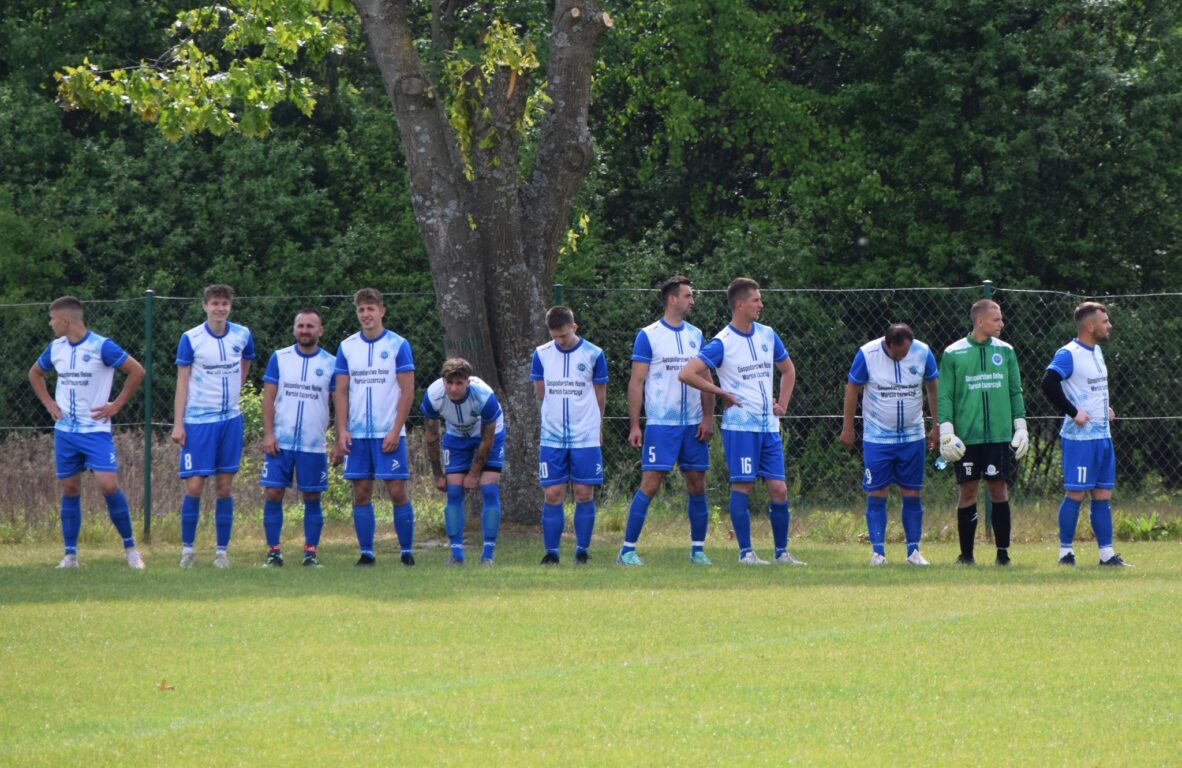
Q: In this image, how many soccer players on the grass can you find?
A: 11